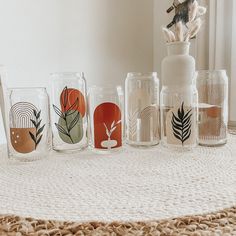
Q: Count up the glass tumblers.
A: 6